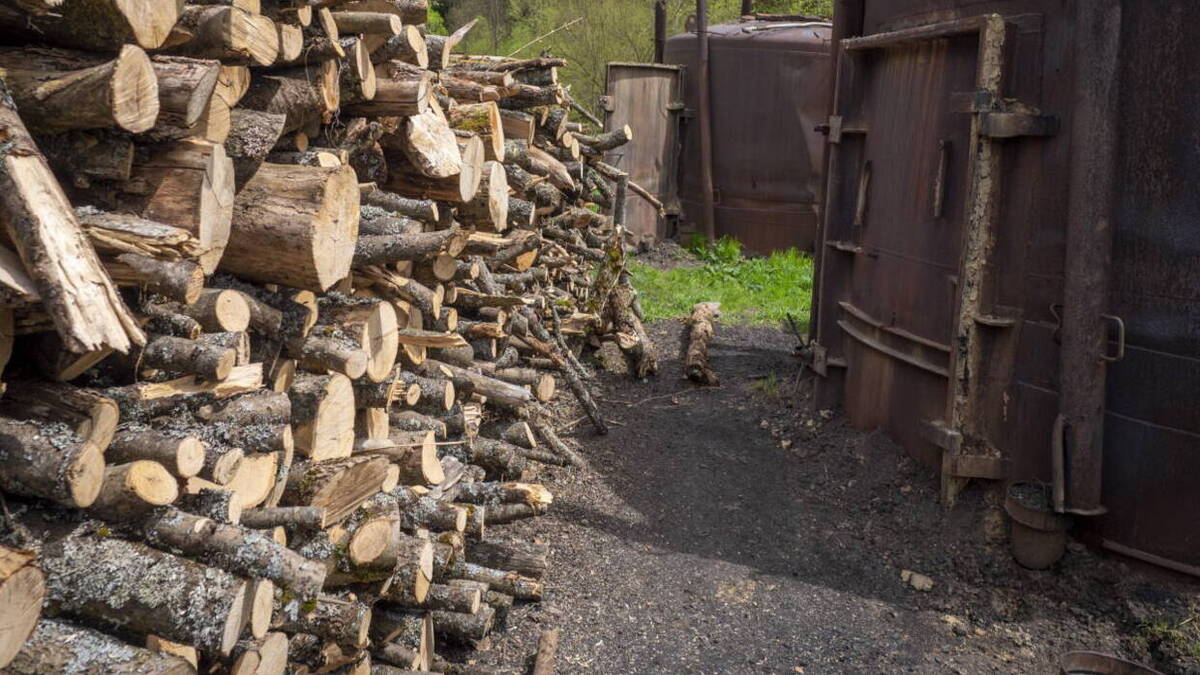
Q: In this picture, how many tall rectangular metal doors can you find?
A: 2